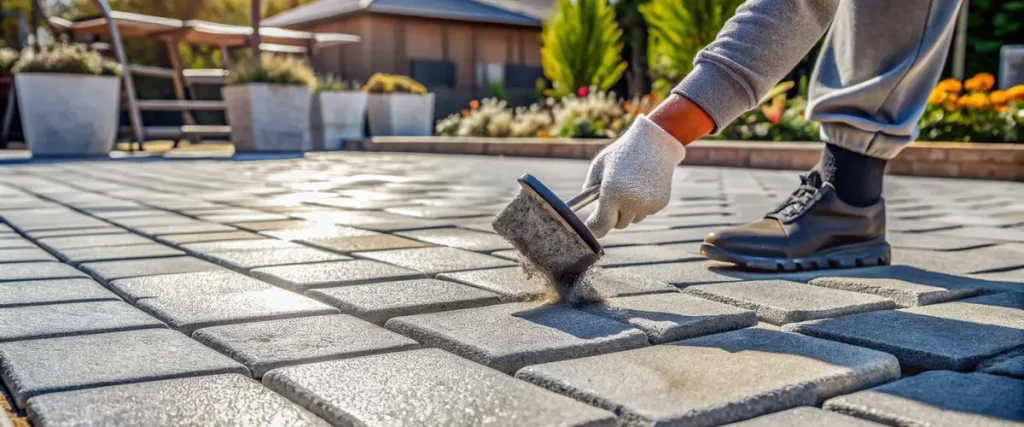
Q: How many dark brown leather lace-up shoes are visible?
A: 1